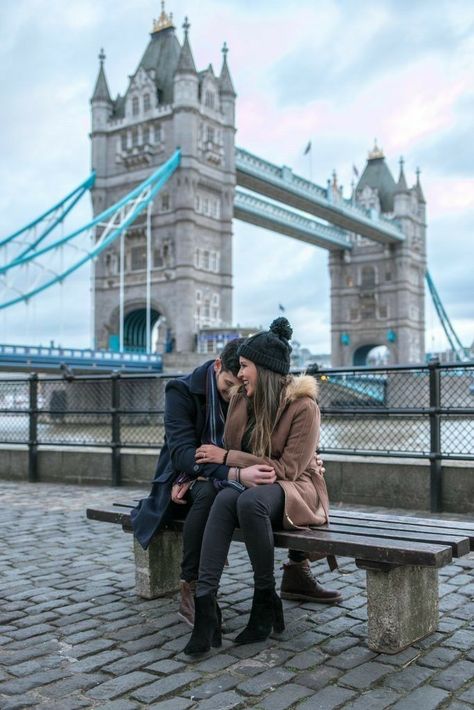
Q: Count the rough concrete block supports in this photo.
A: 2